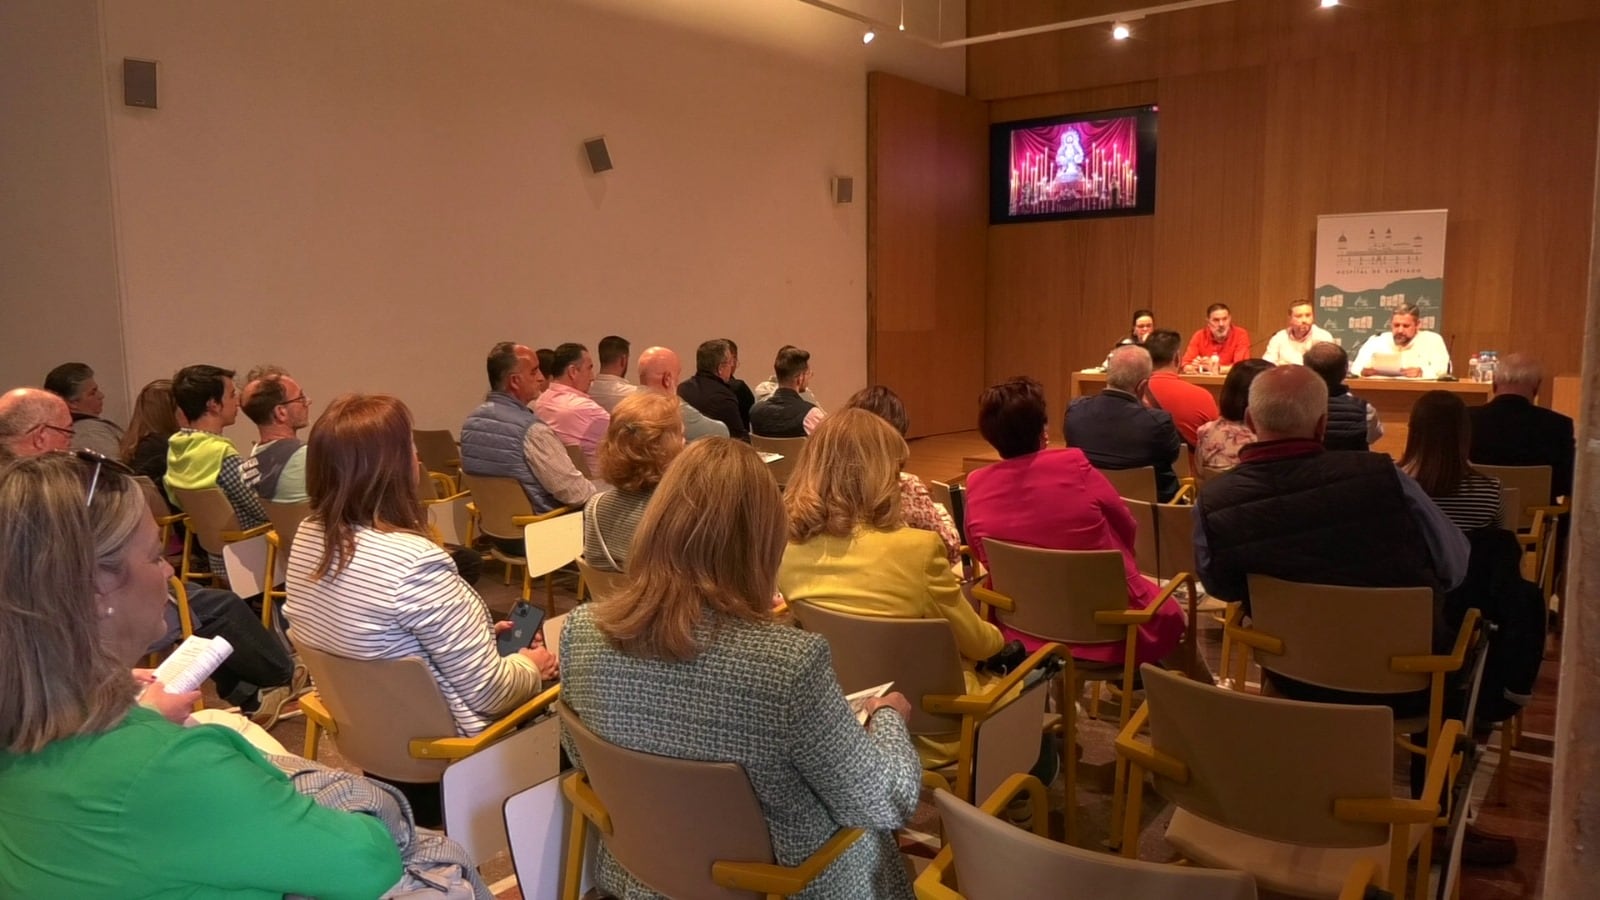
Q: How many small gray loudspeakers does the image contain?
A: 3